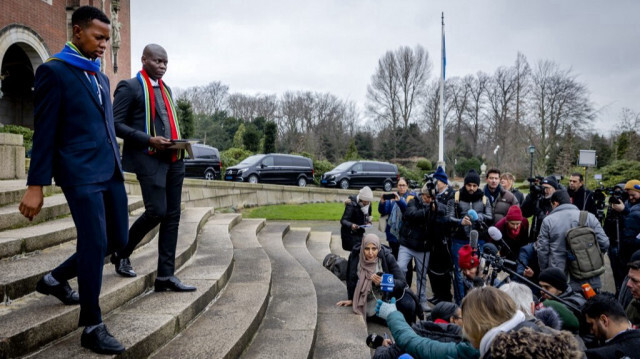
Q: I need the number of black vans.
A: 3